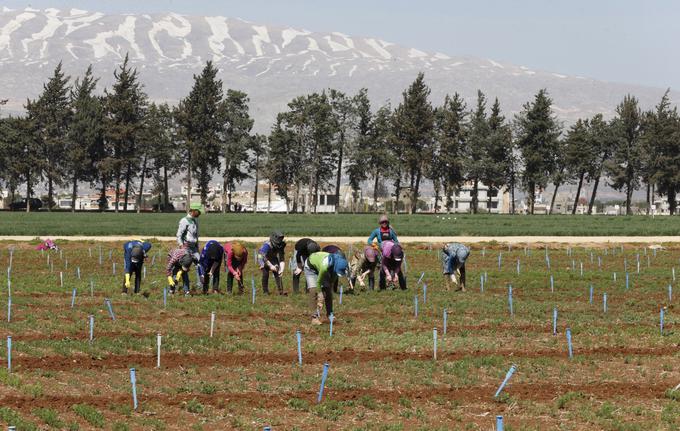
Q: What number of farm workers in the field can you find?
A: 13